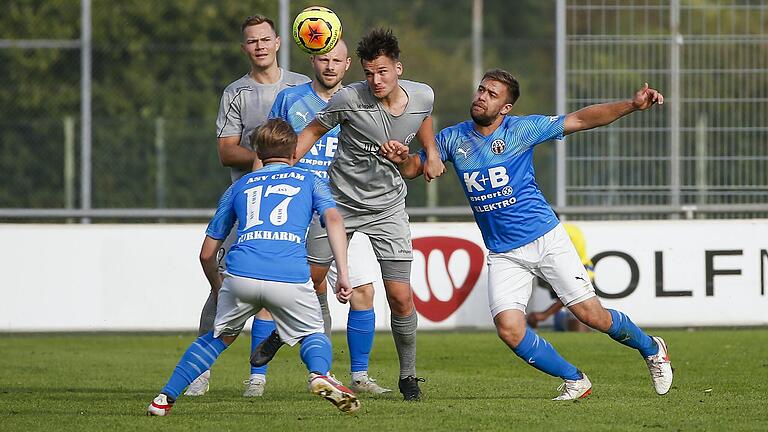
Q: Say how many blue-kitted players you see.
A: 3